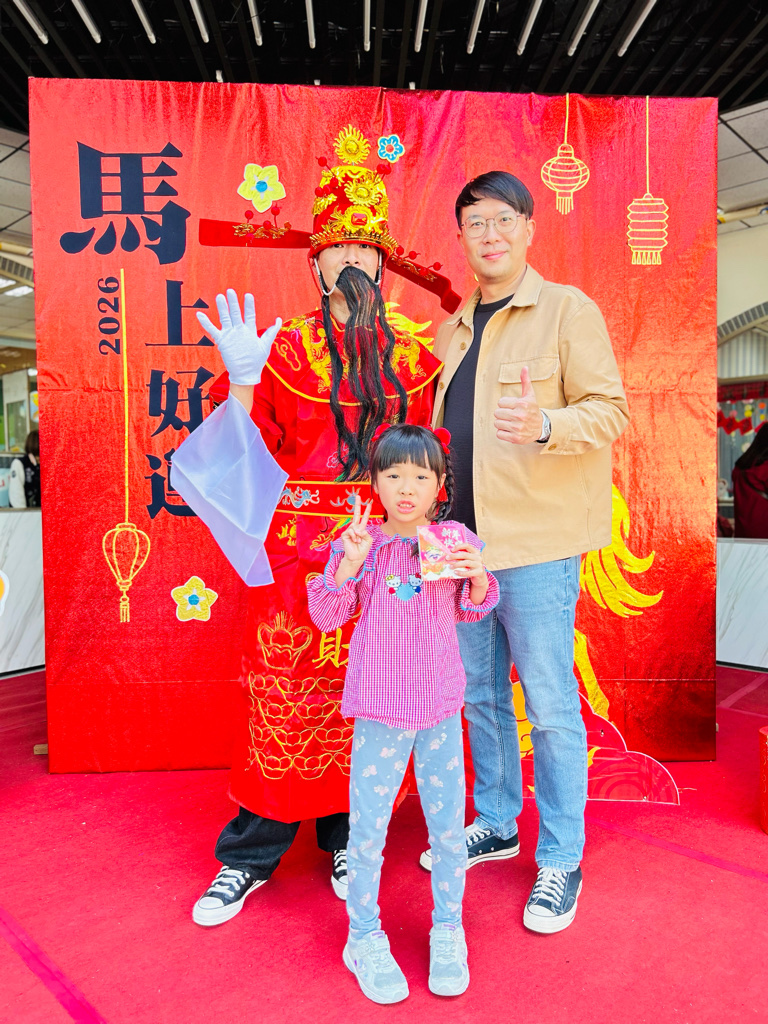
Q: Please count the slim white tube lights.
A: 12